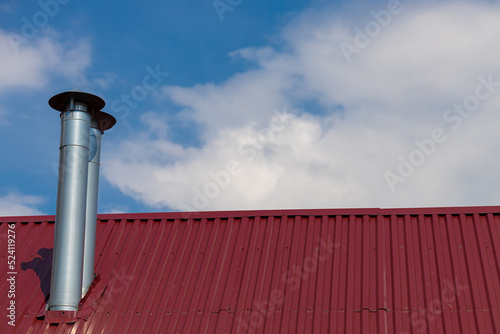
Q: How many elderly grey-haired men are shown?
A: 0